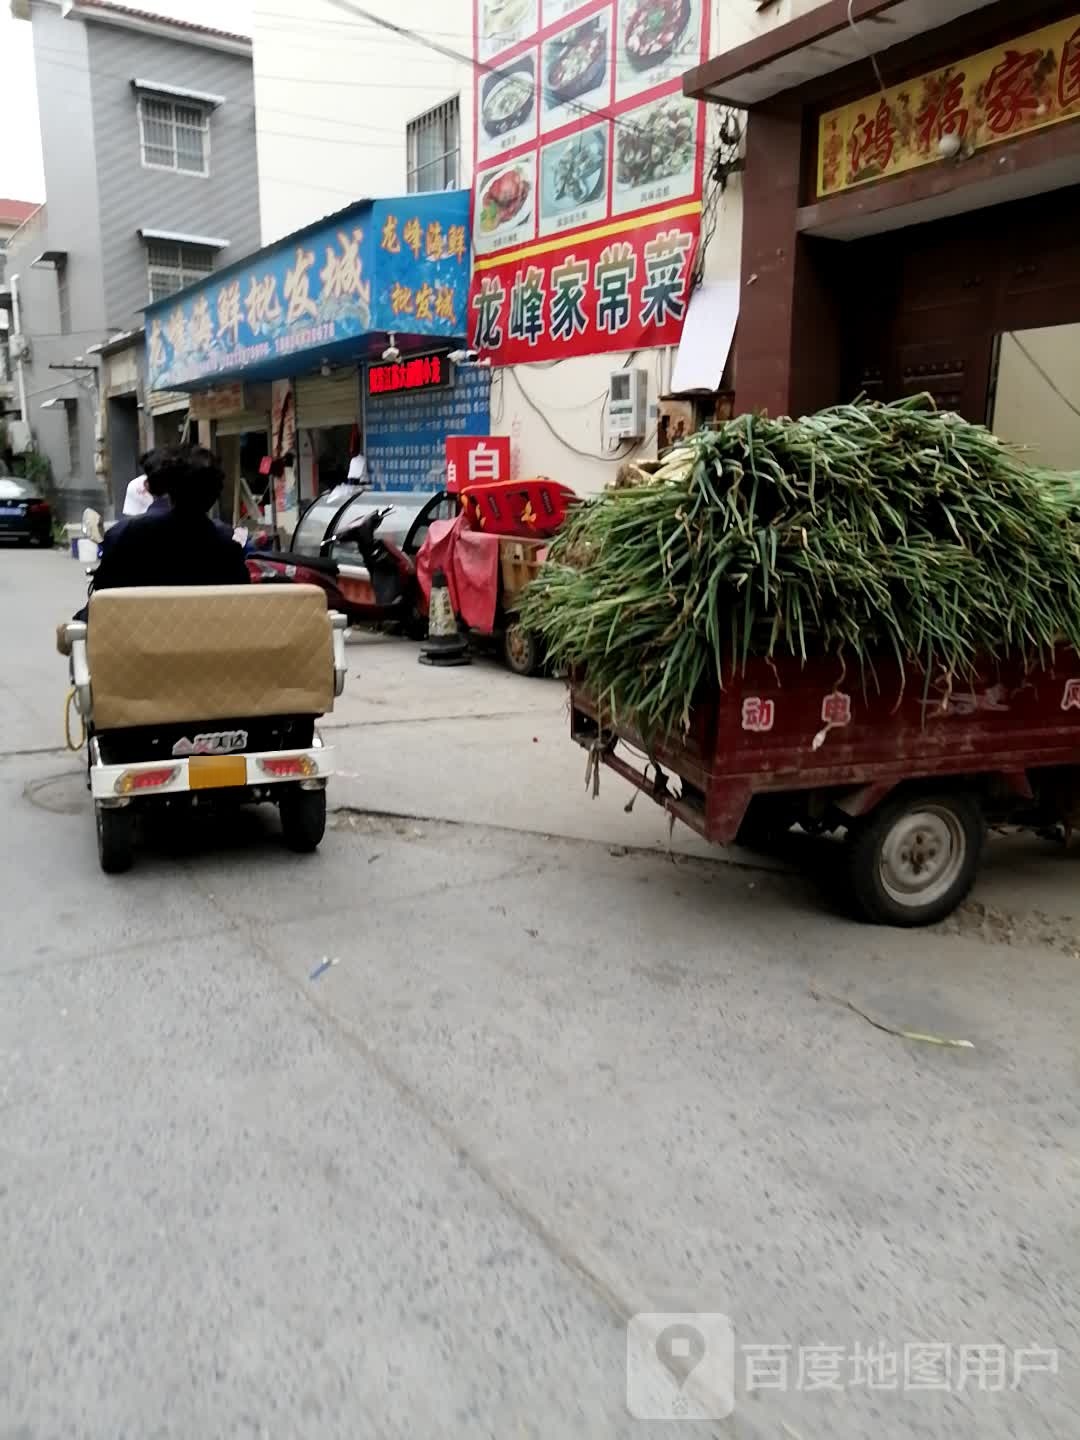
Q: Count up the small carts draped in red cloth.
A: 1